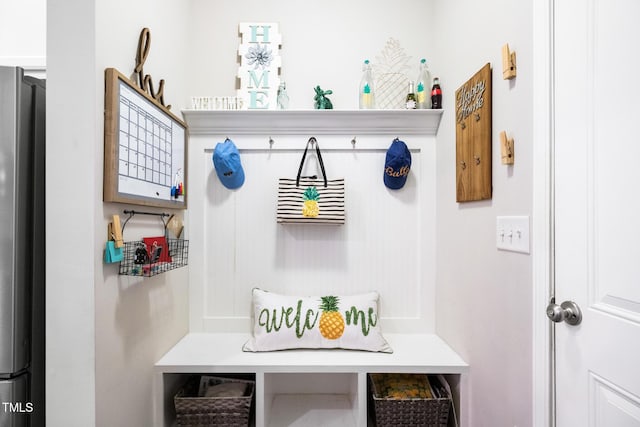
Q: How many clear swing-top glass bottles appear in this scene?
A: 2